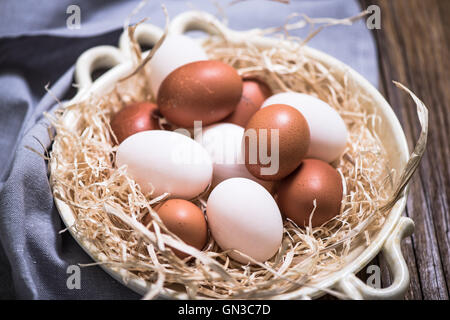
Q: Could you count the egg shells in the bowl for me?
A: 11